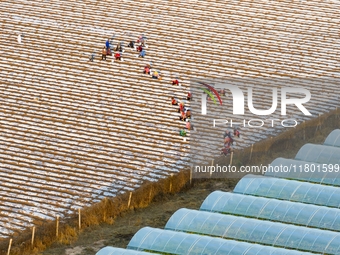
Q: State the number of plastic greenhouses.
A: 8